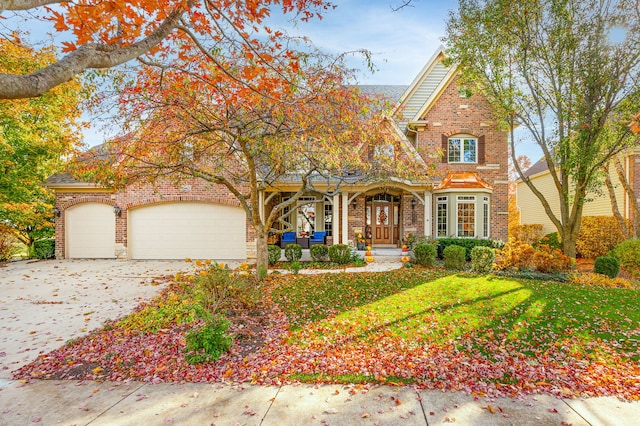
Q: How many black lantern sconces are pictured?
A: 4